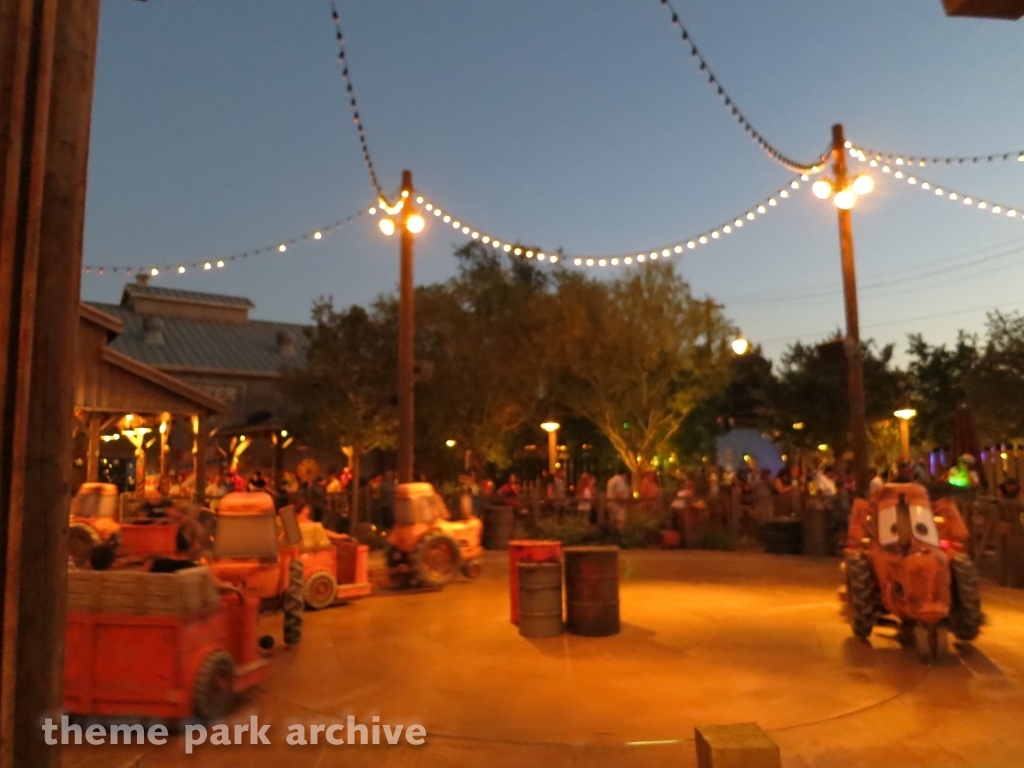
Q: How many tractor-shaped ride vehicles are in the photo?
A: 4